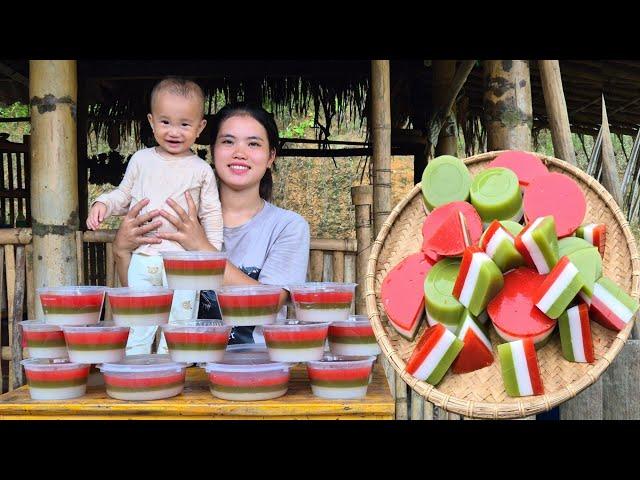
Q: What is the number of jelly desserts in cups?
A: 14